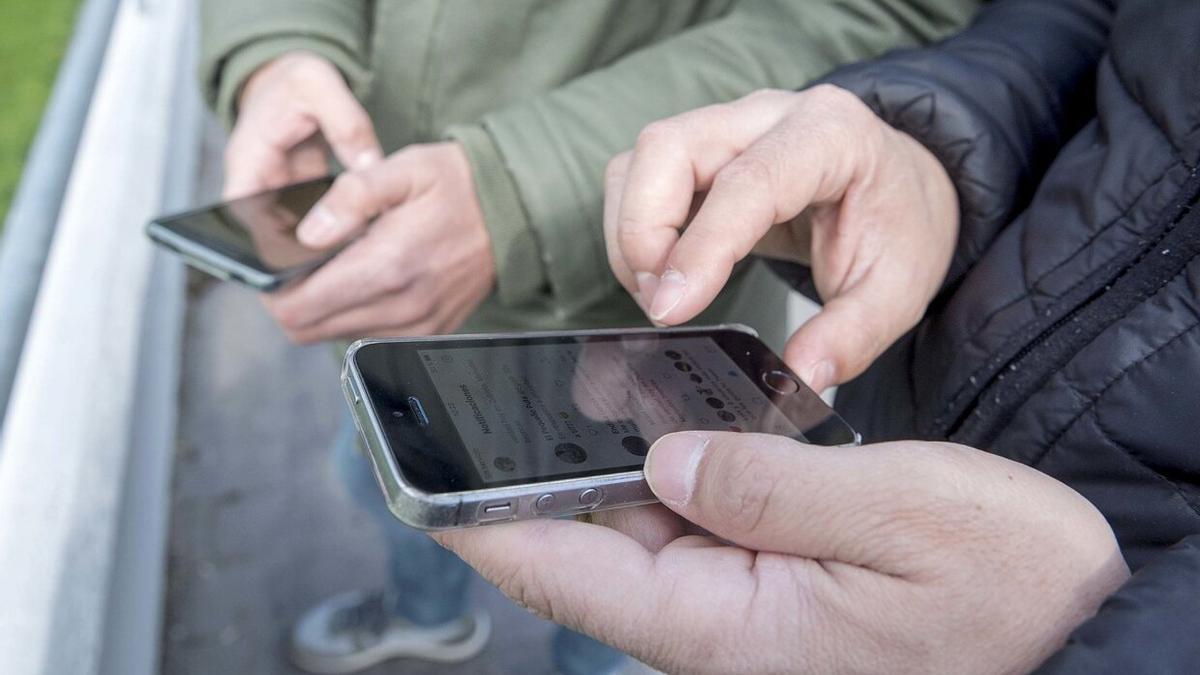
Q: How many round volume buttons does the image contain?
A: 2